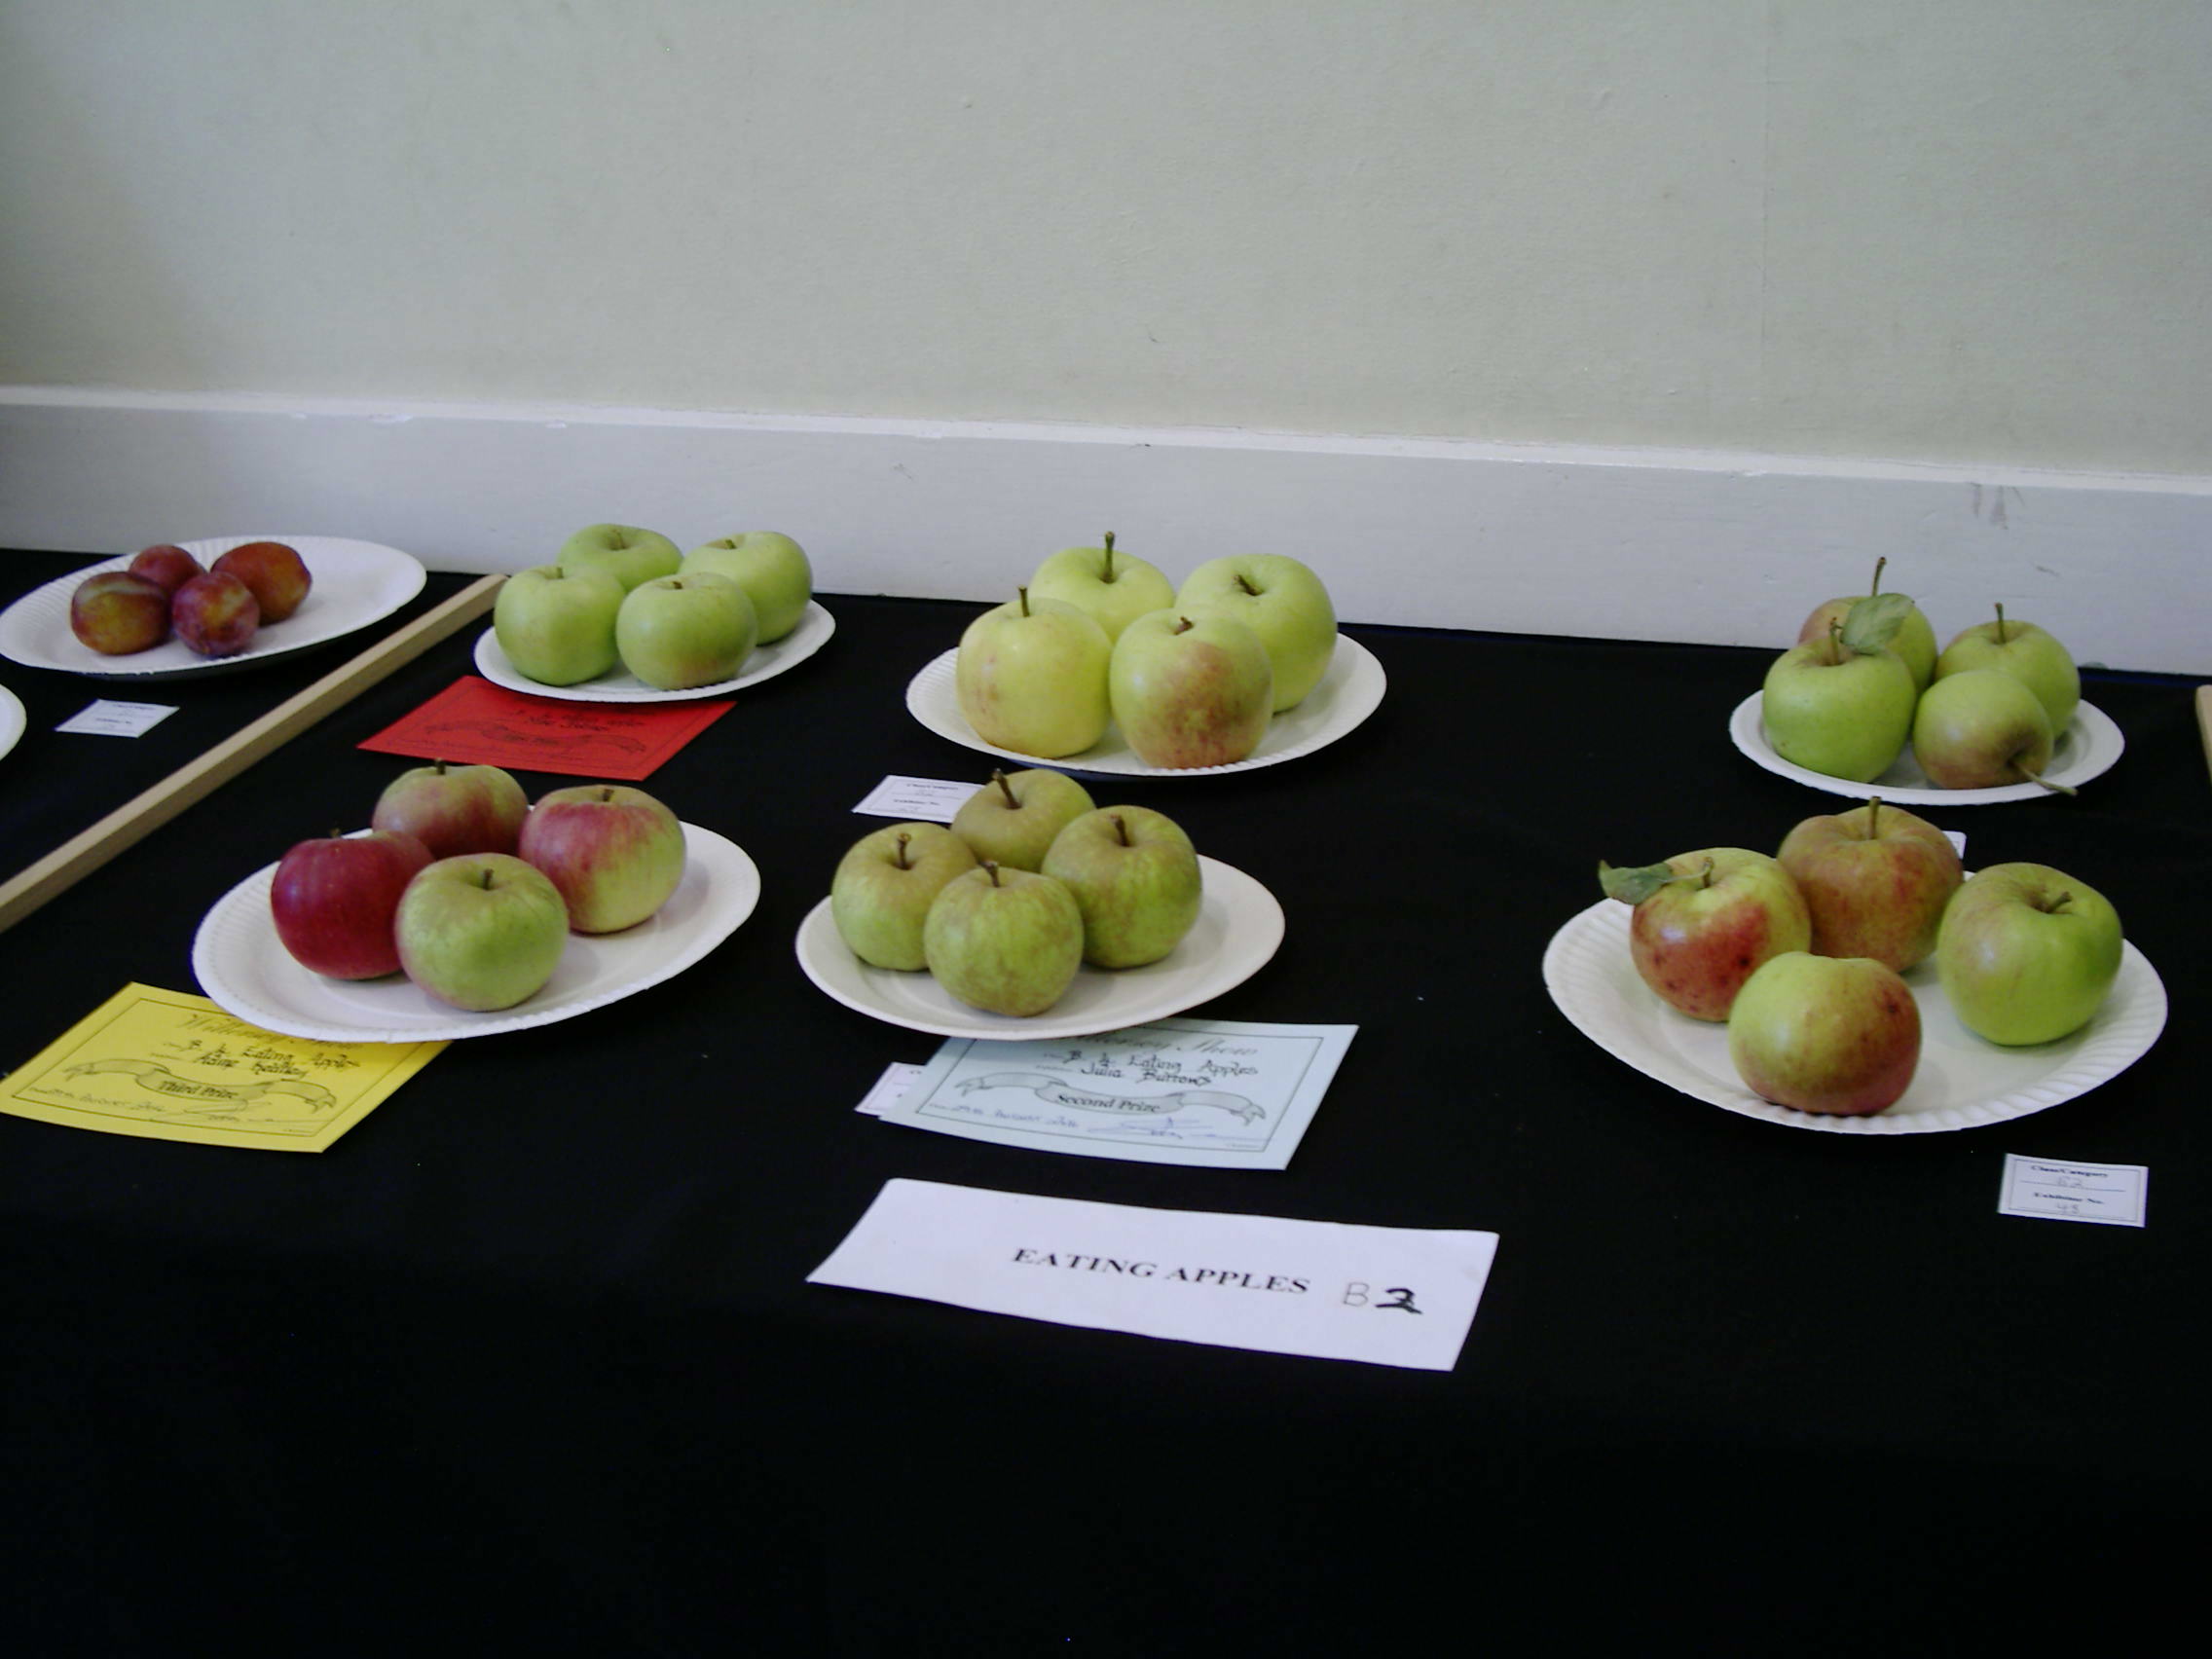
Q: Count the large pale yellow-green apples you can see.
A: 4